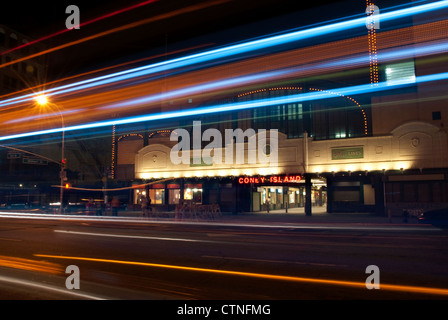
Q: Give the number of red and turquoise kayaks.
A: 0